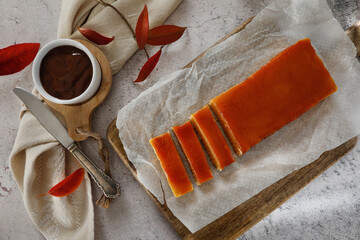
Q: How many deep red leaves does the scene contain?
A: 6